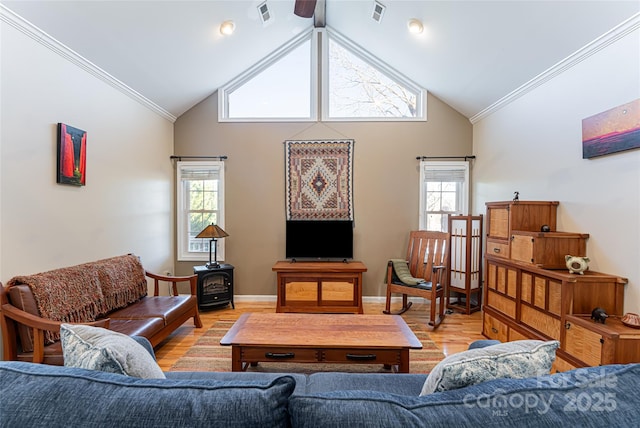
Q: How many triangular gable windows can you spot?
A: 2